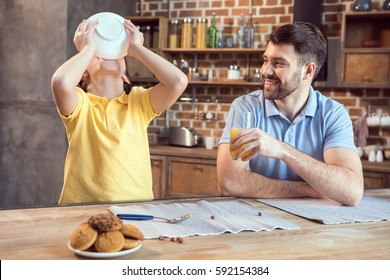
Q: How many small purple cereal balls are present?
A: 6